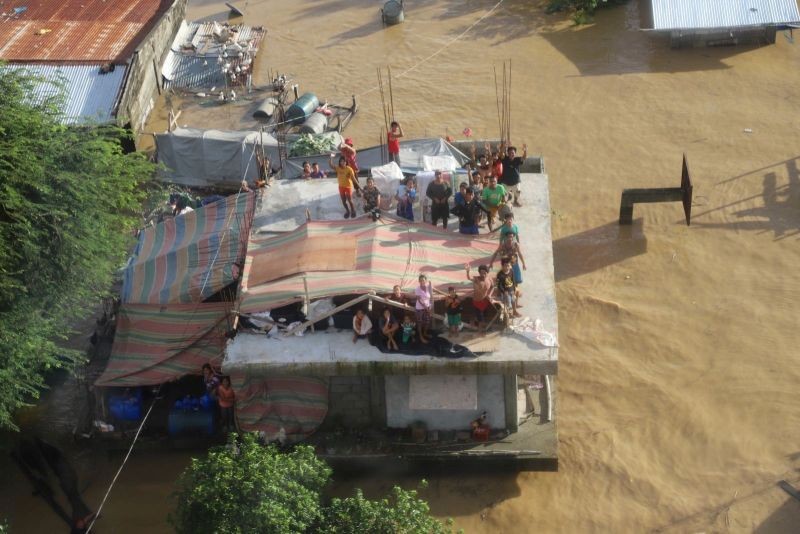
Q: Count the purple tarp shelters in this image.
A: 0